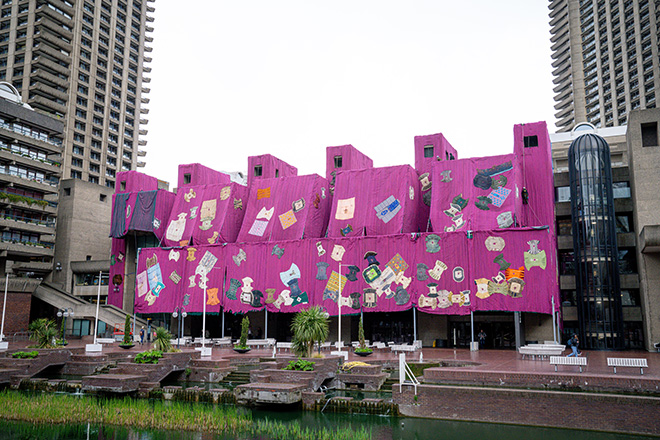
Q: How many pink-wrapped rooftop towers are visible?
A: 6